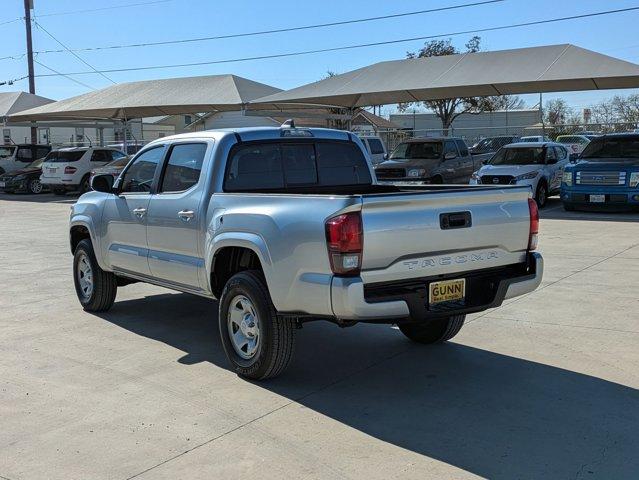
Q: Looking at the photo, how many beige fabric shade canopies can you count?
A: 3